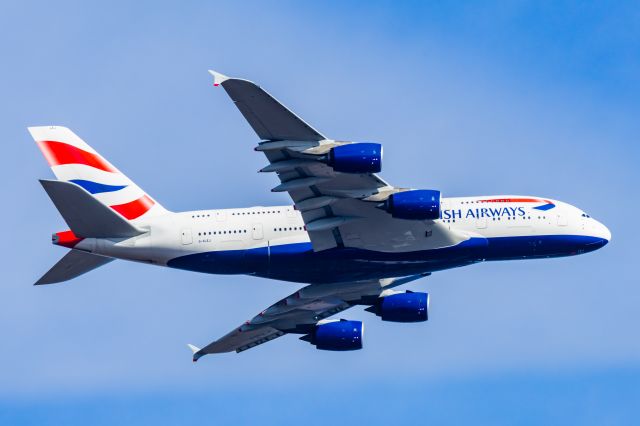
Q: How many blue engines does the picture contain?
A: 4